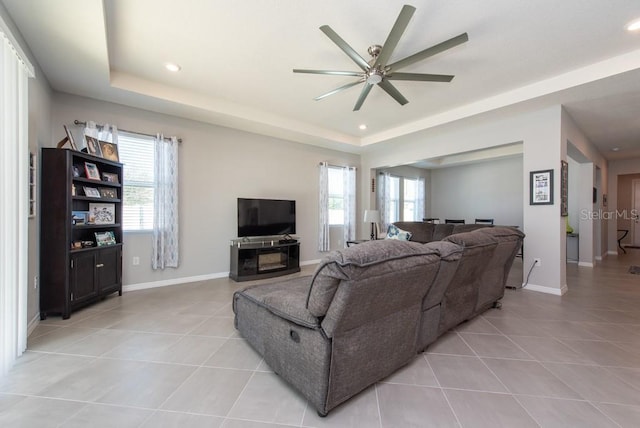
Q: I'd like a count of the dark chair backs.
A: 3